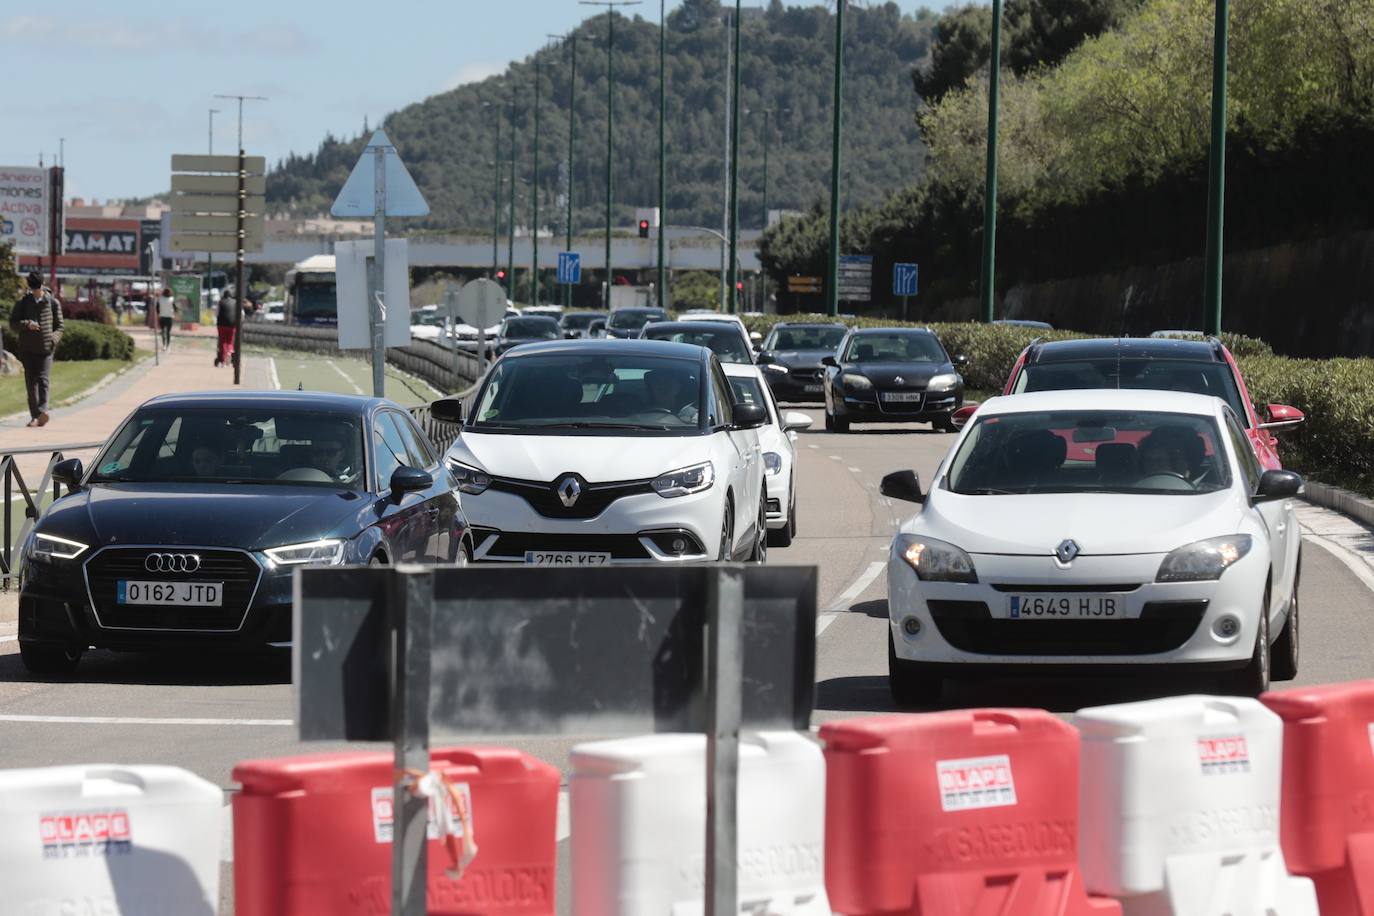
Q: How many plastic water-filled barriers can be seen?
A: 6